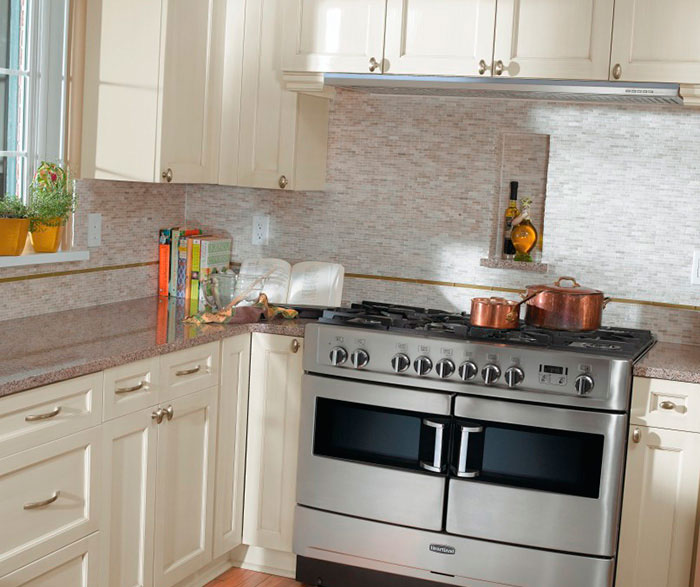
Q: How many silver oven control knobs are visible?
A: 9